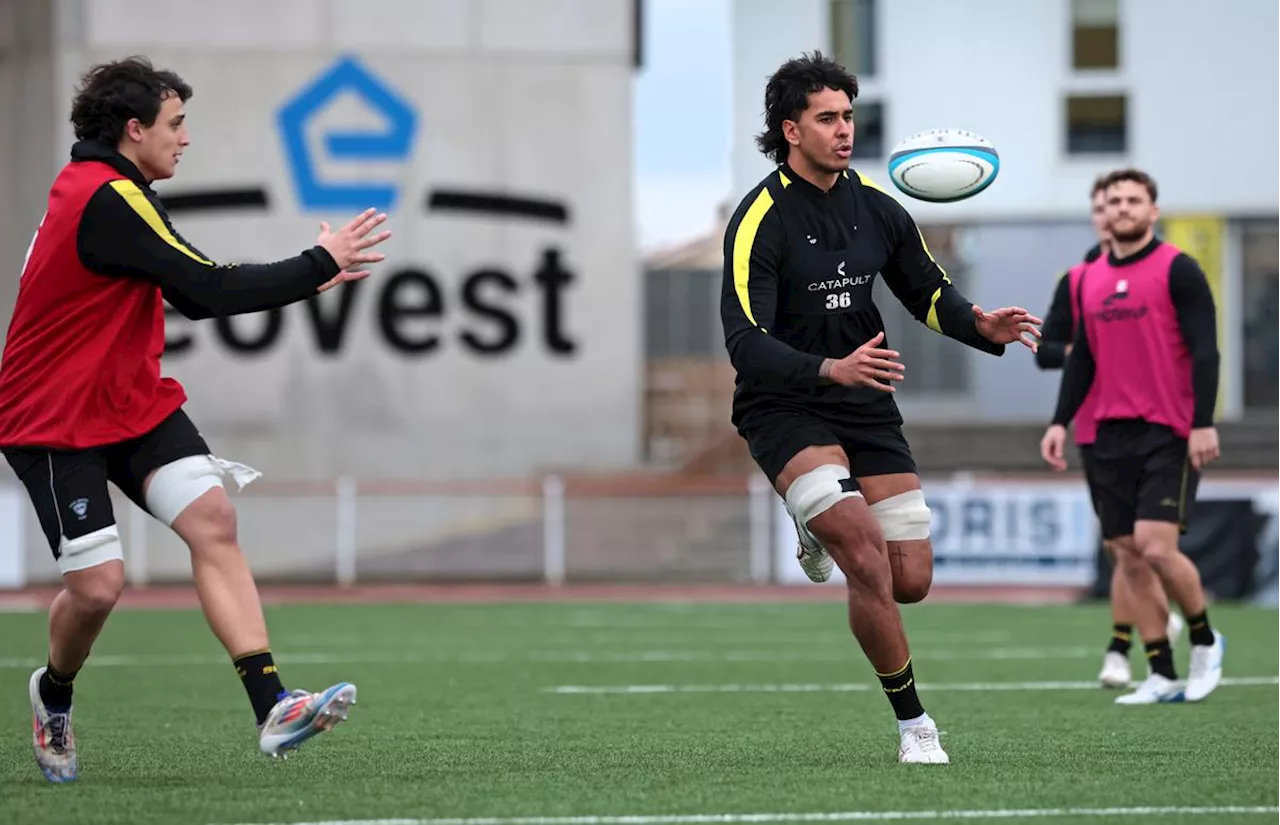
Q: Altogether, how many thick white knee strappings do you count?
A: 4